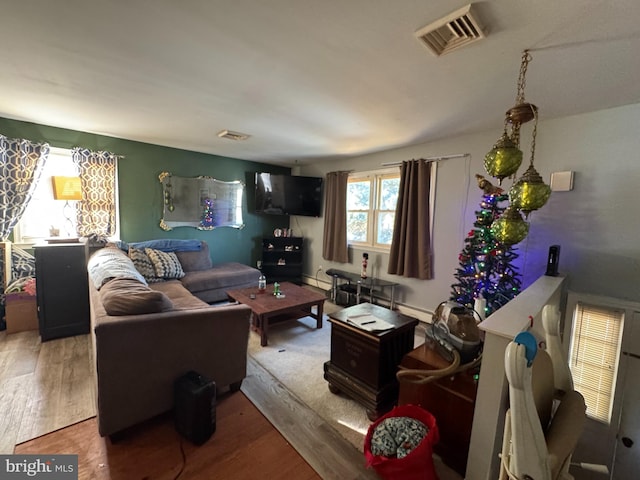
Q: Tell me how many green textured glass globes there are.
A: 3